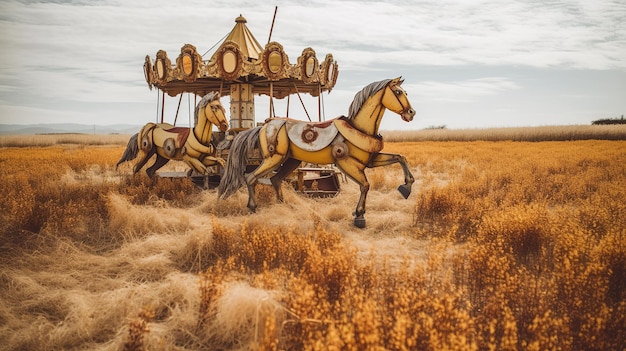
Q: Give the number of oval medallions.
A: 7